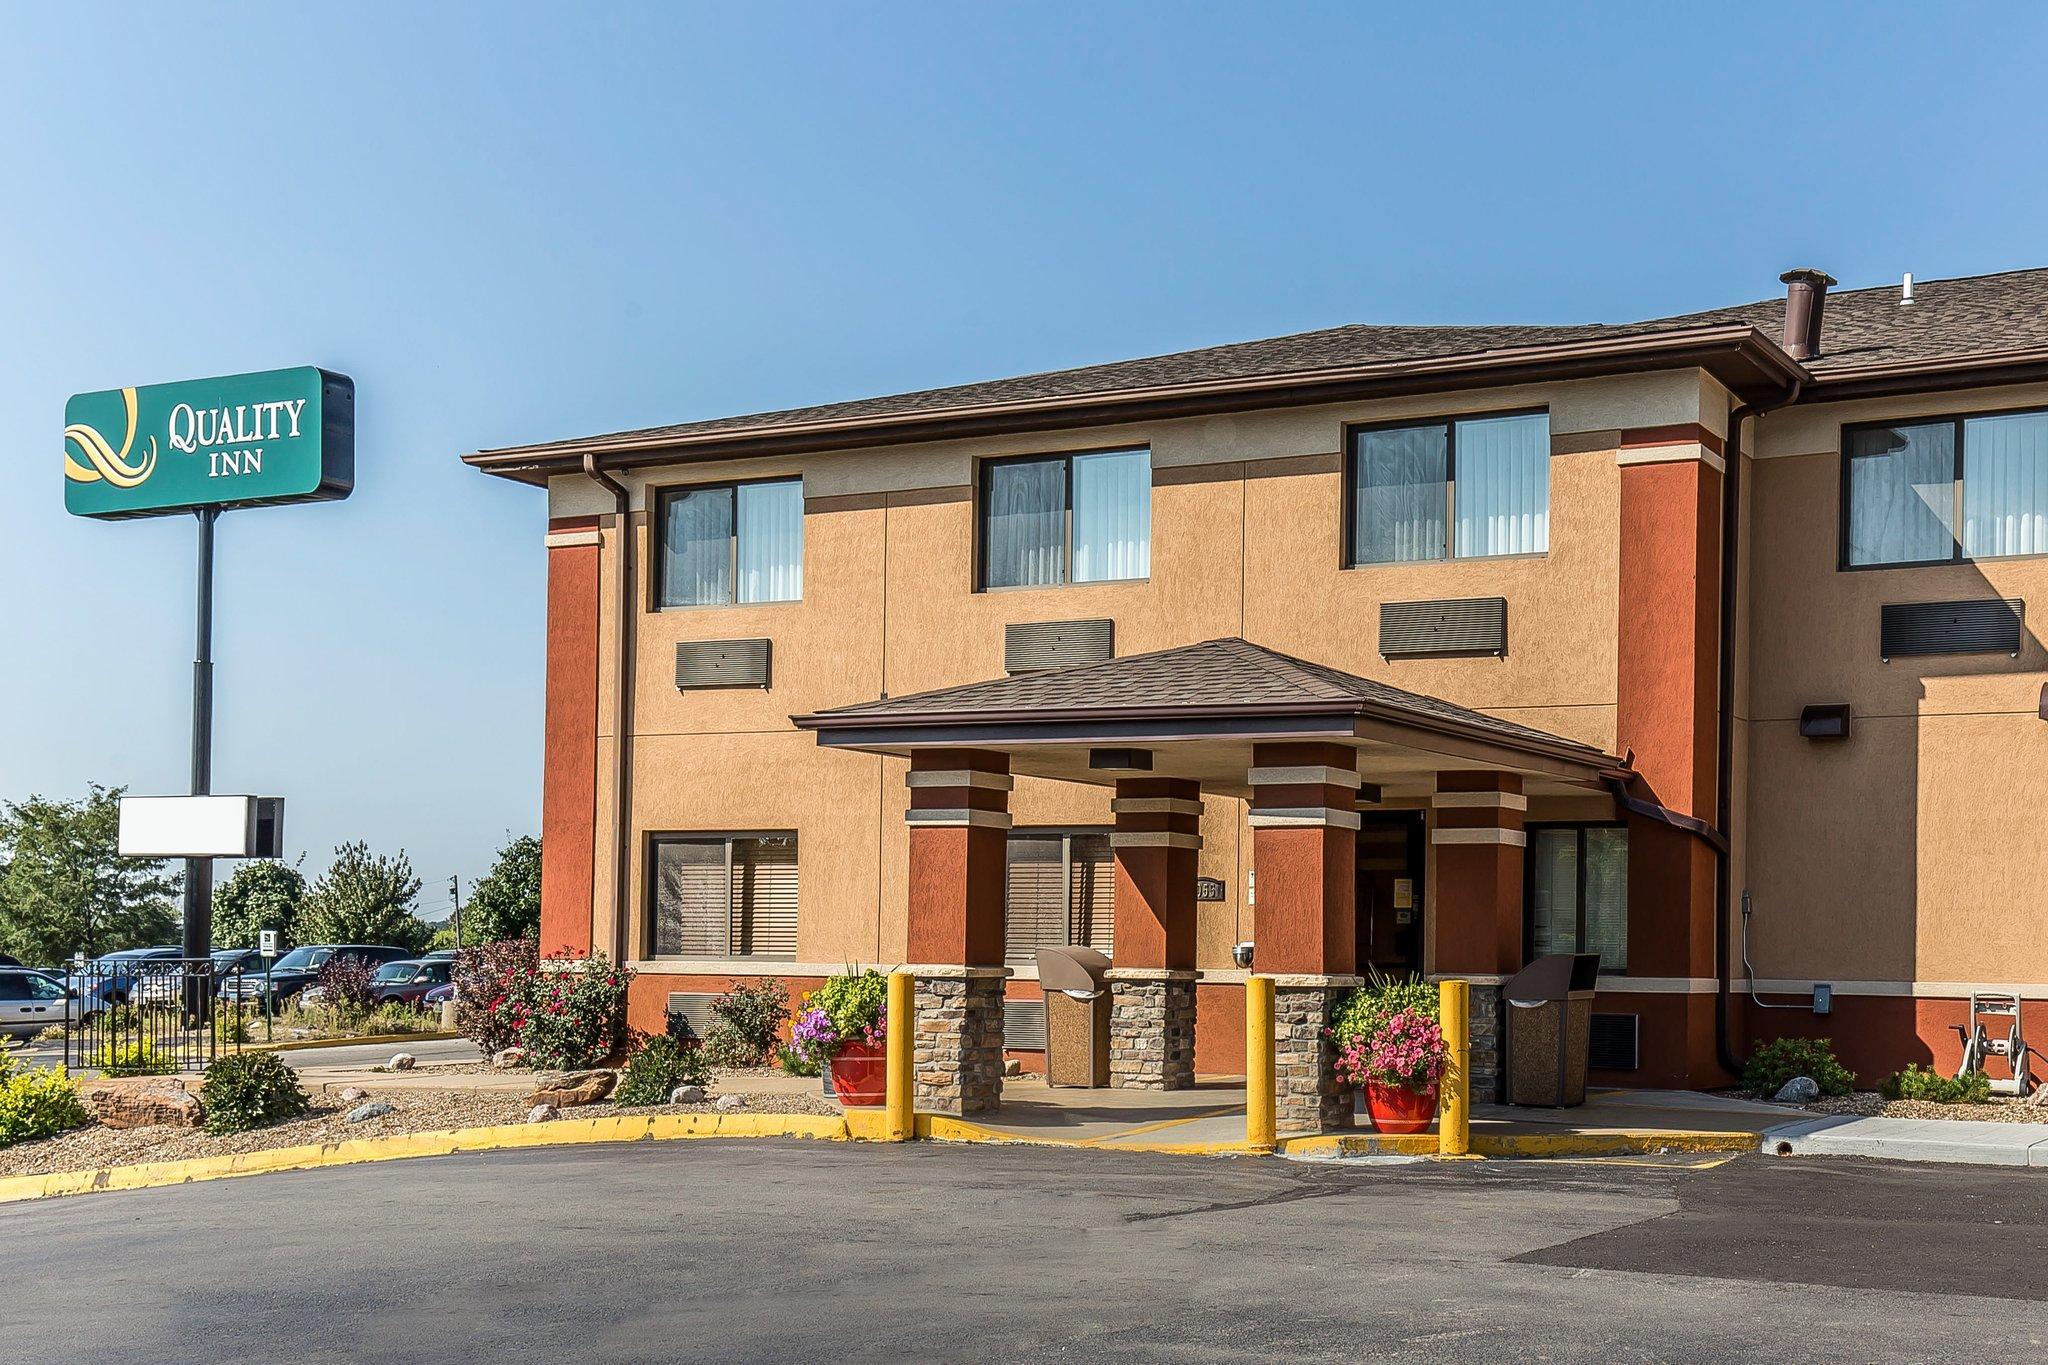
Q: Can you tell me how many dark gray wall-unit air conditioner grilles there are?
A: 7